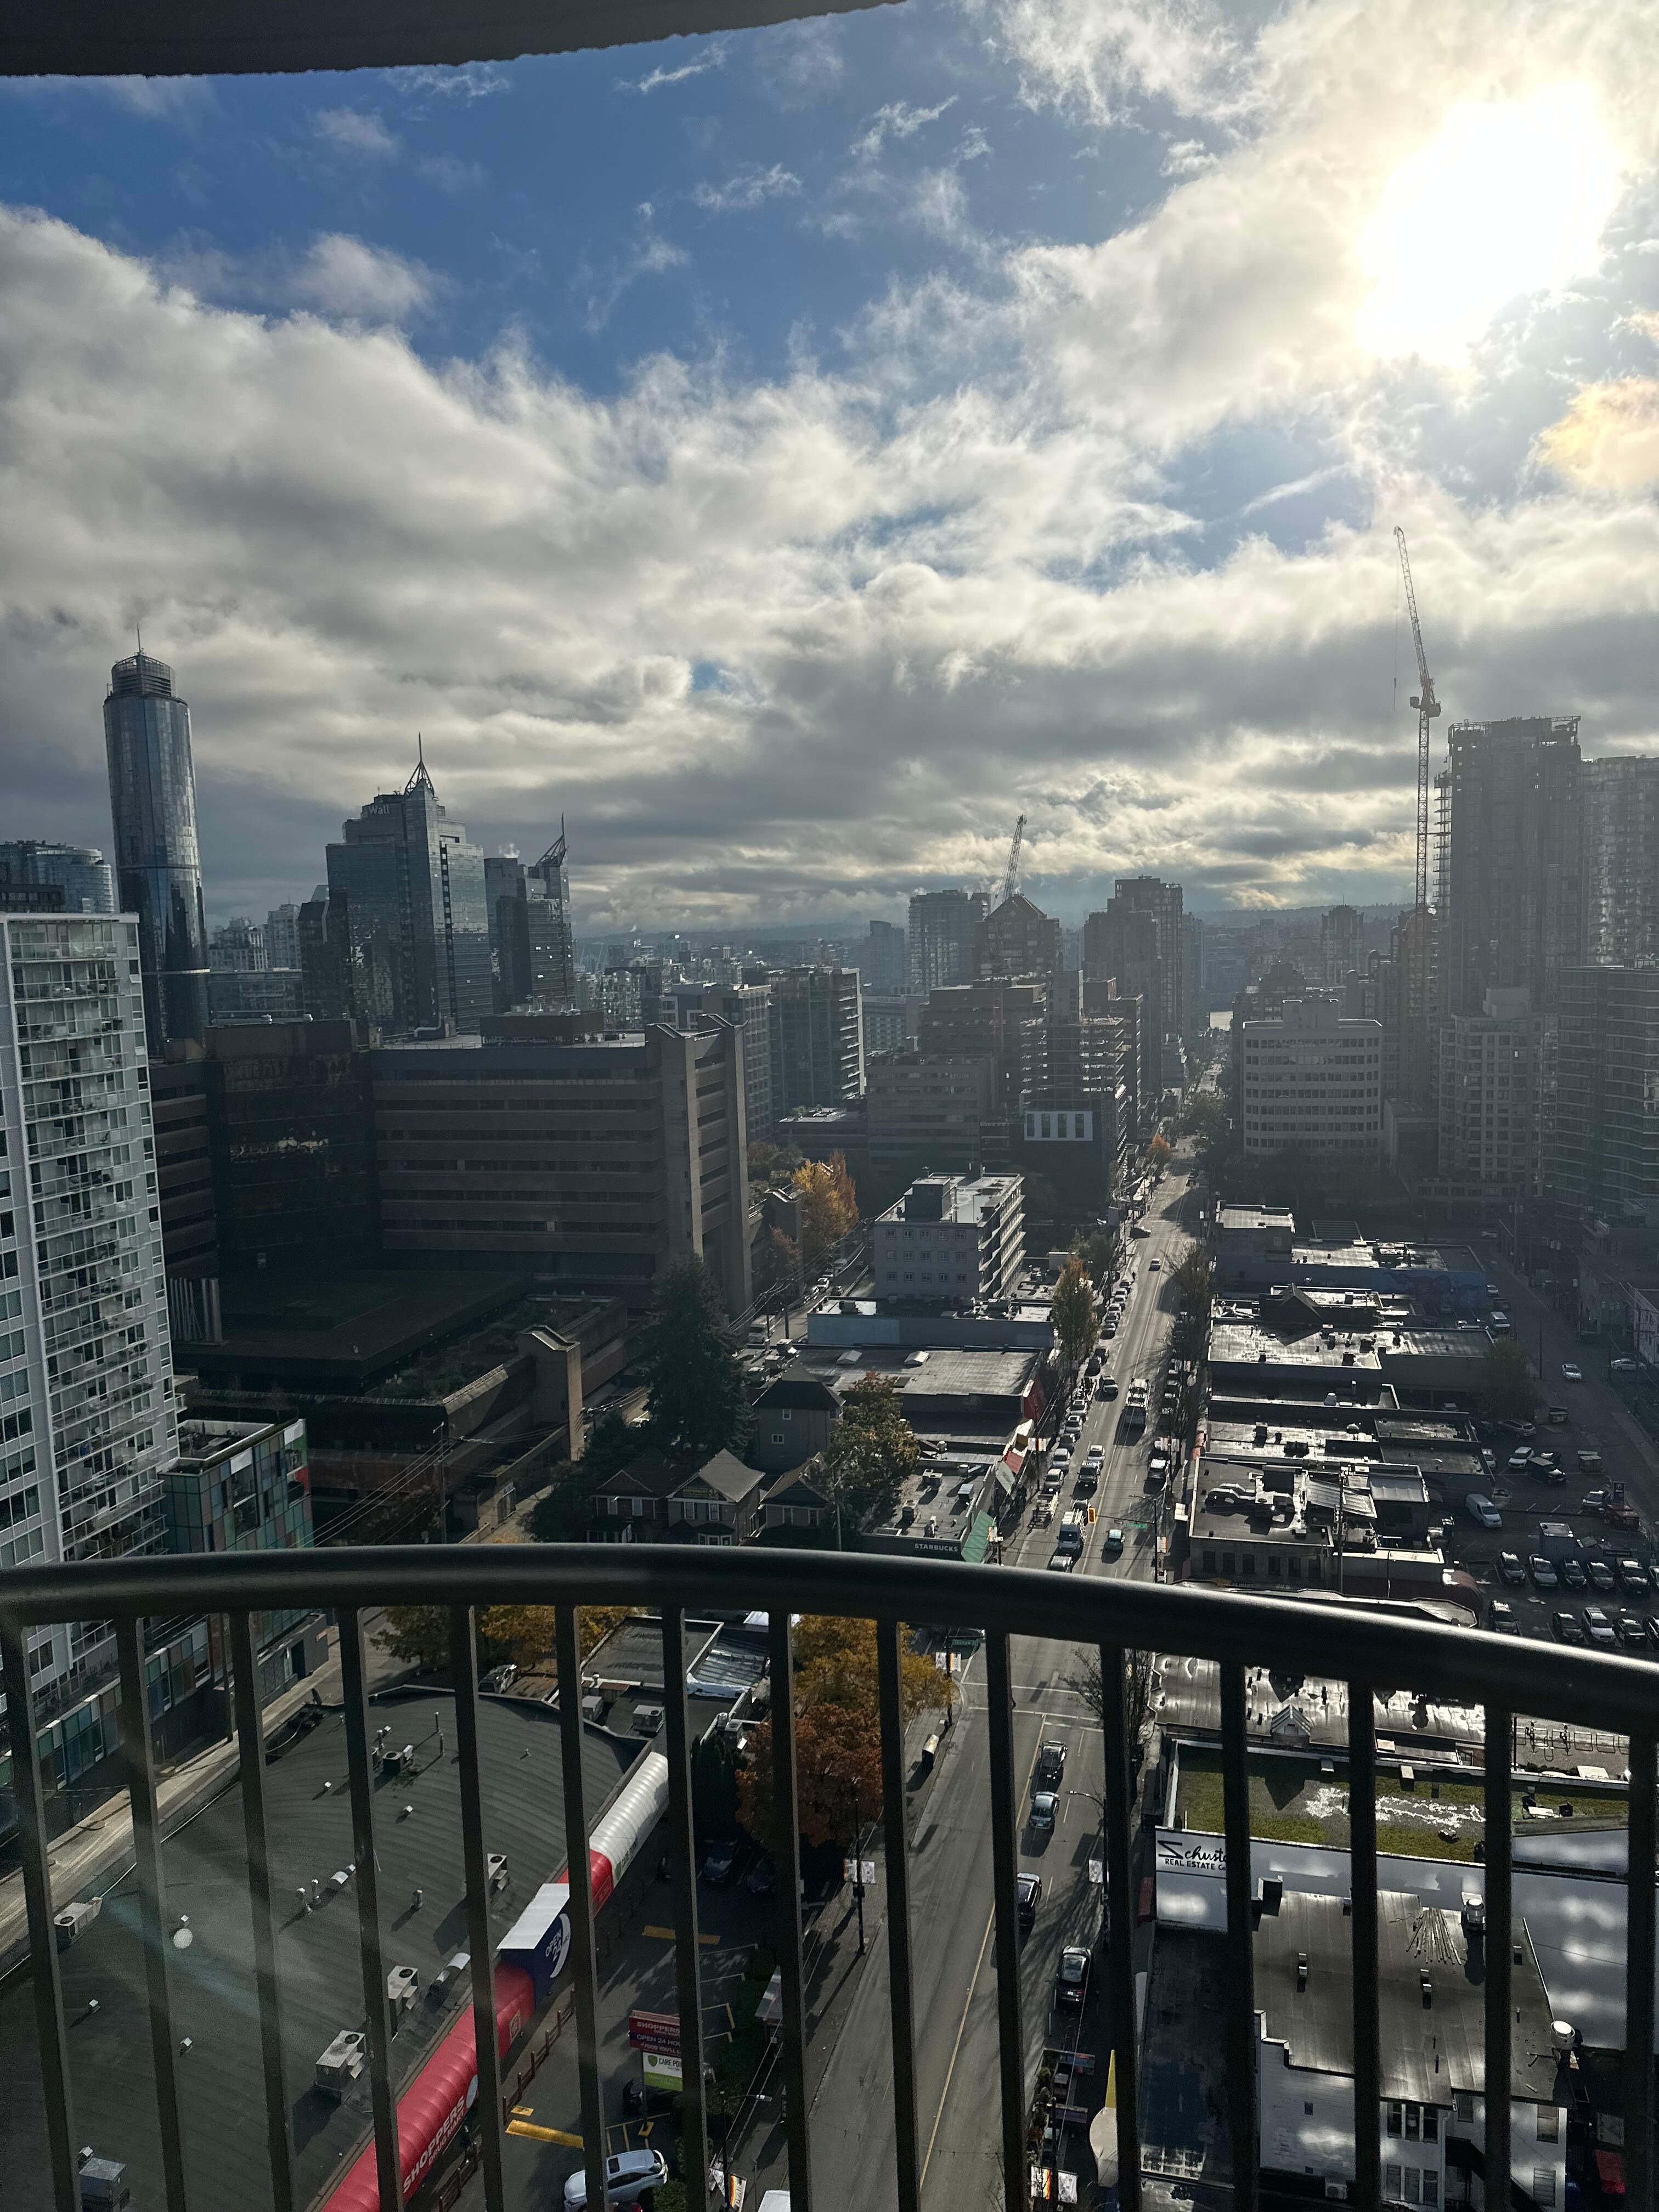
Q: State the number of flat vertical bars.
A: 15